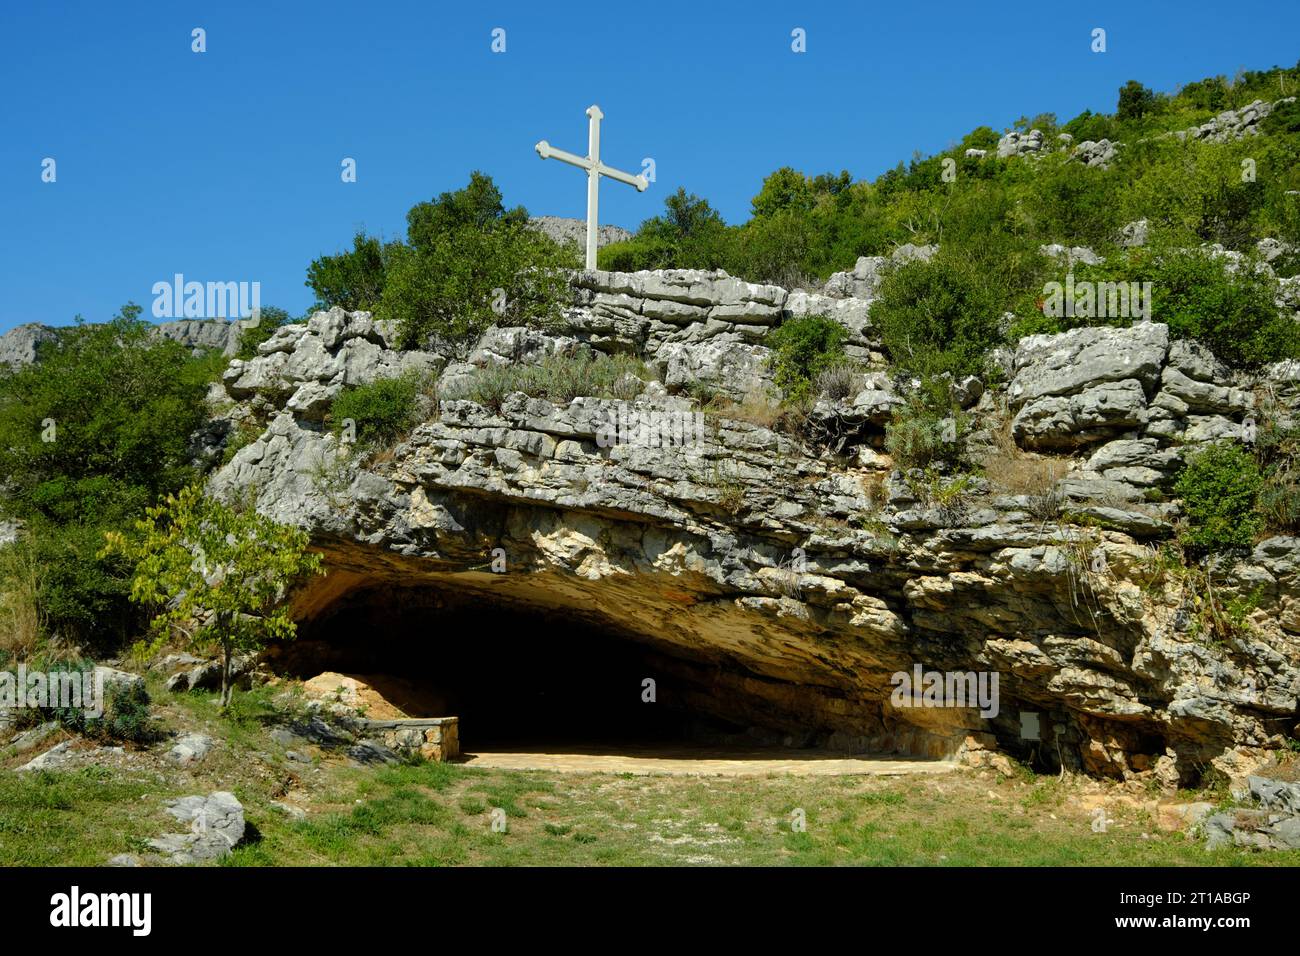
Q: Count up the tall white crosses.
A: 1